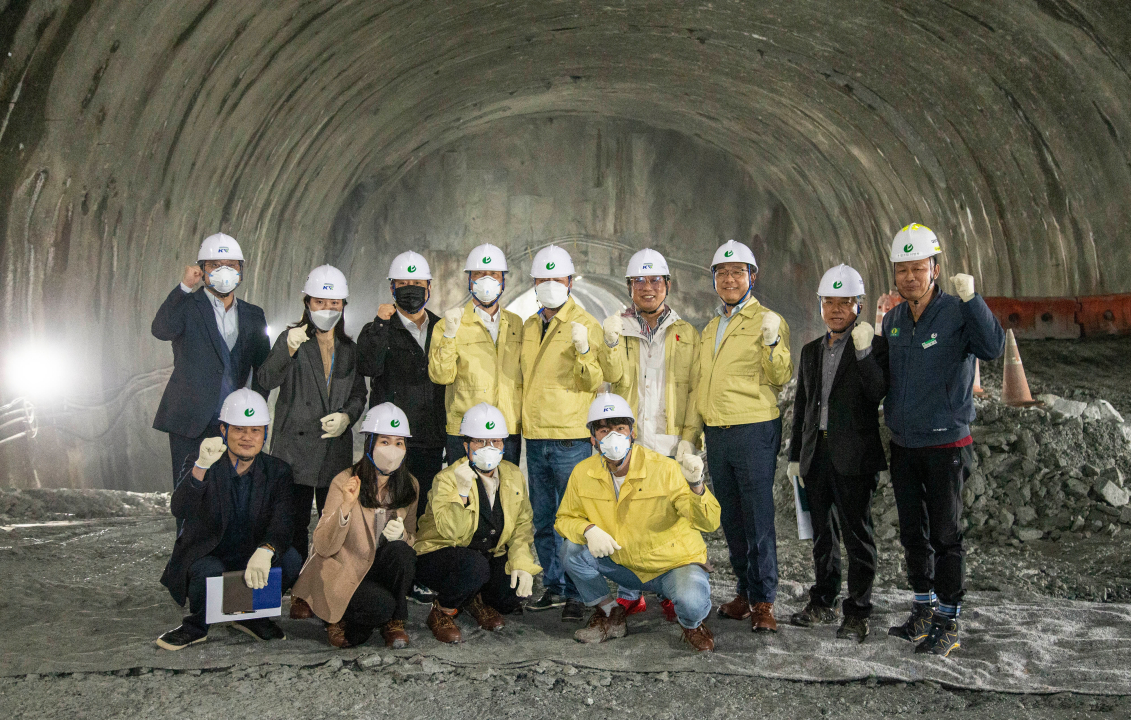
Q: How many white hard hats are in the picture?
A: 13